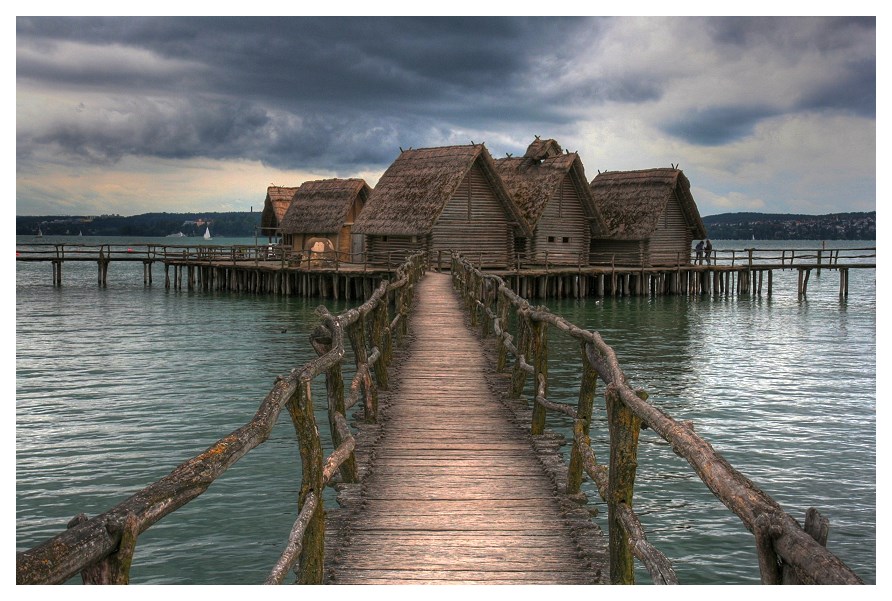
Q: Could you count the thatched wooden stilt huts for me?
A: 5